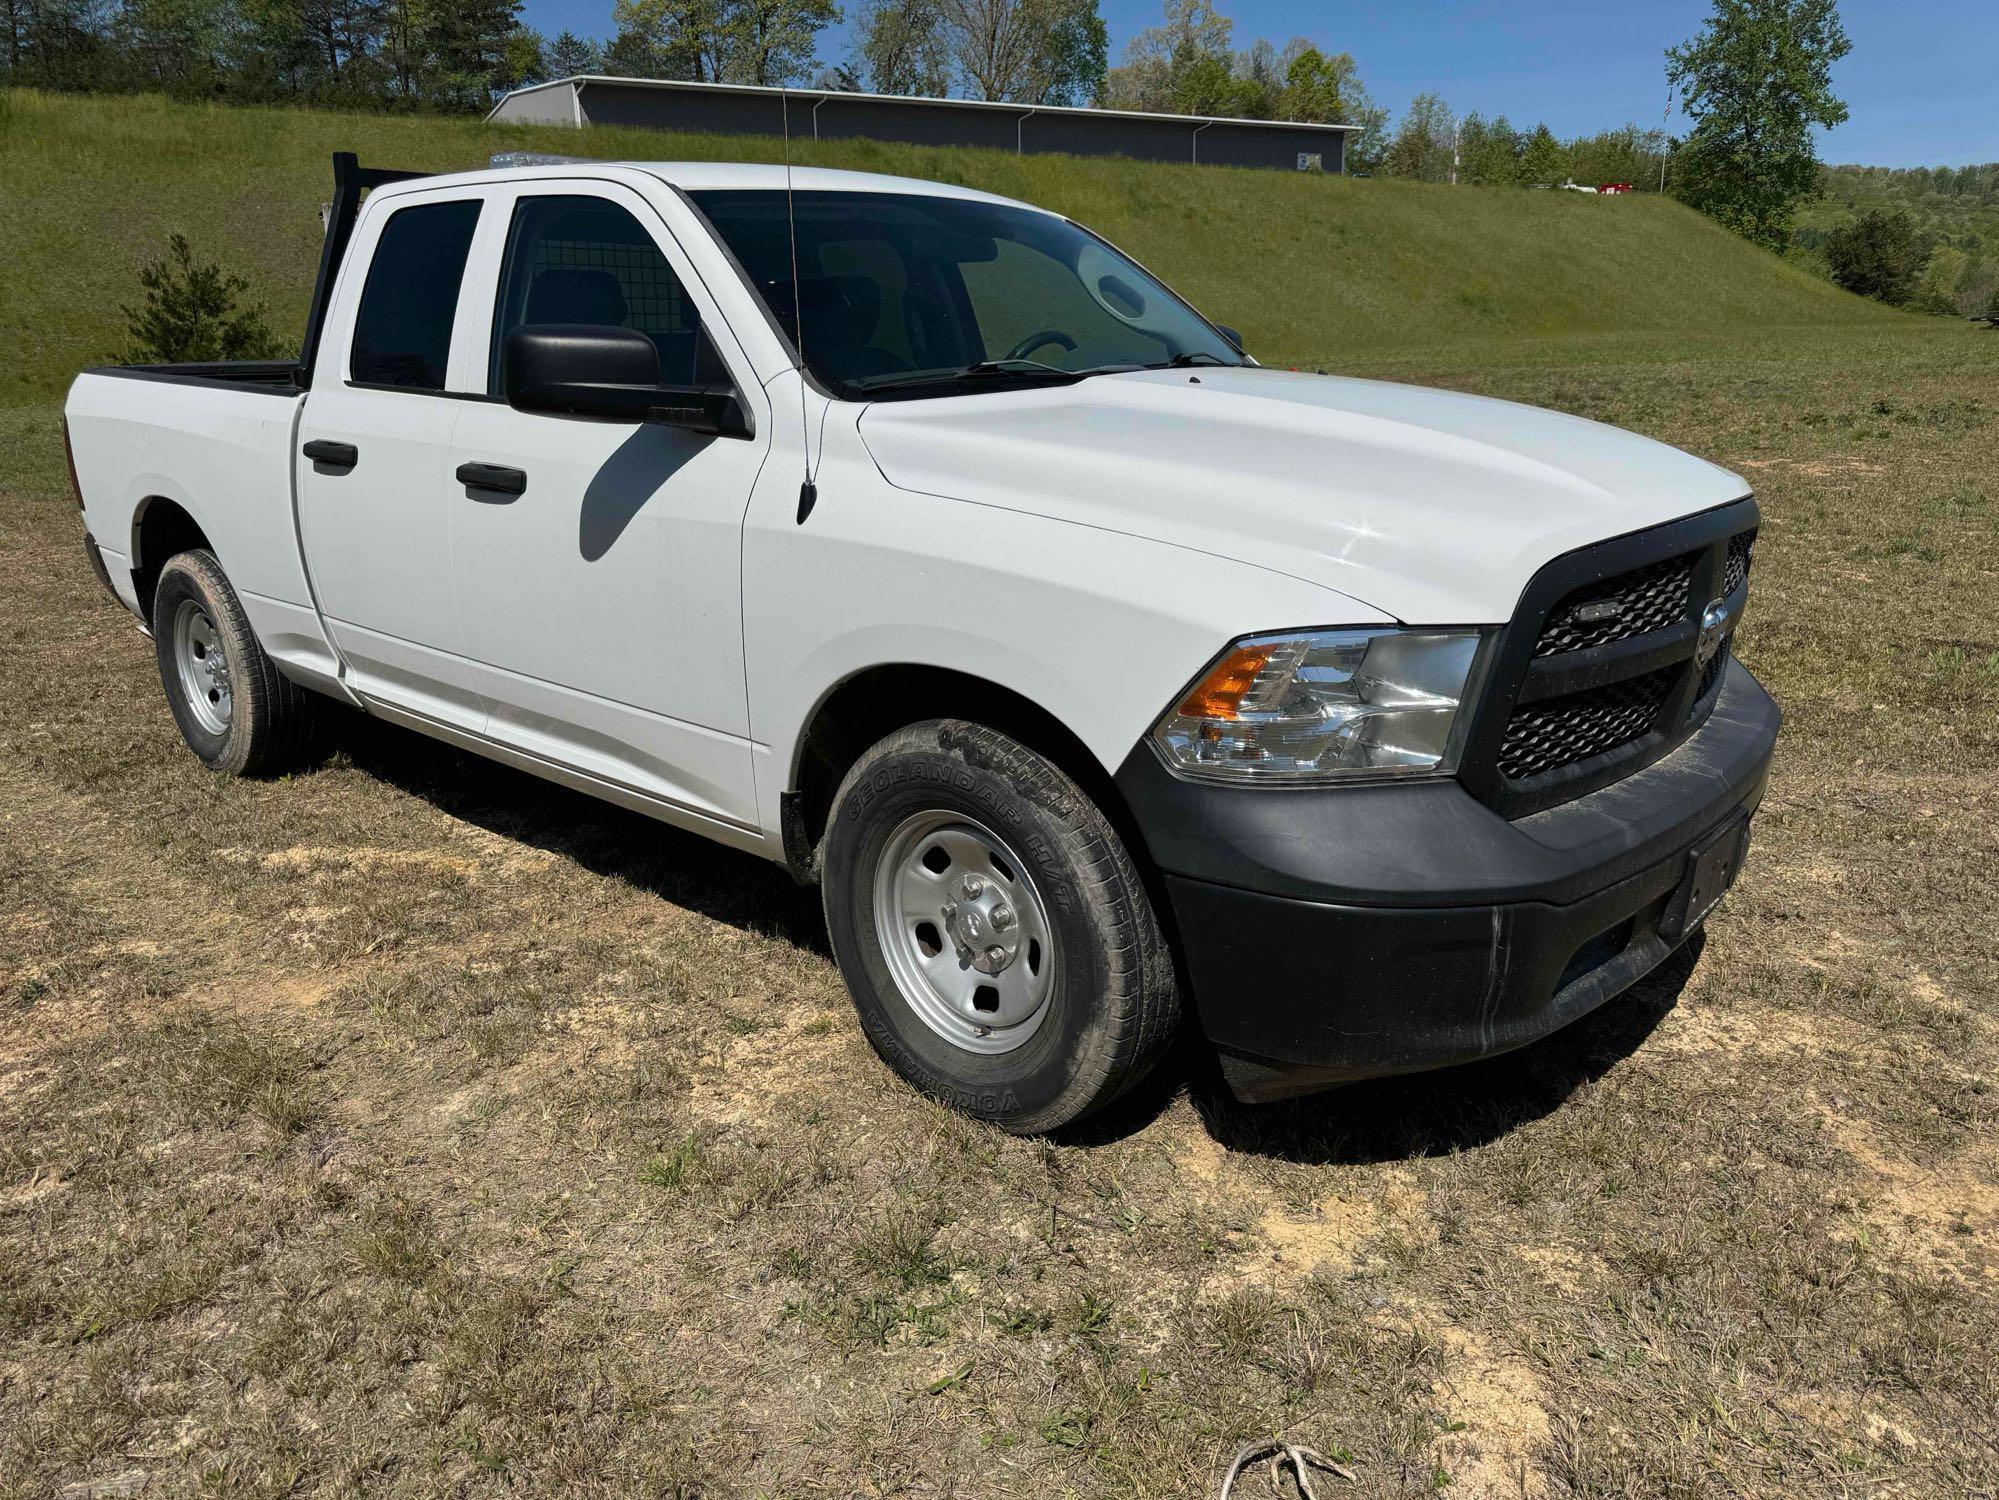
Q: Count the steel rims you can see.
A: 2